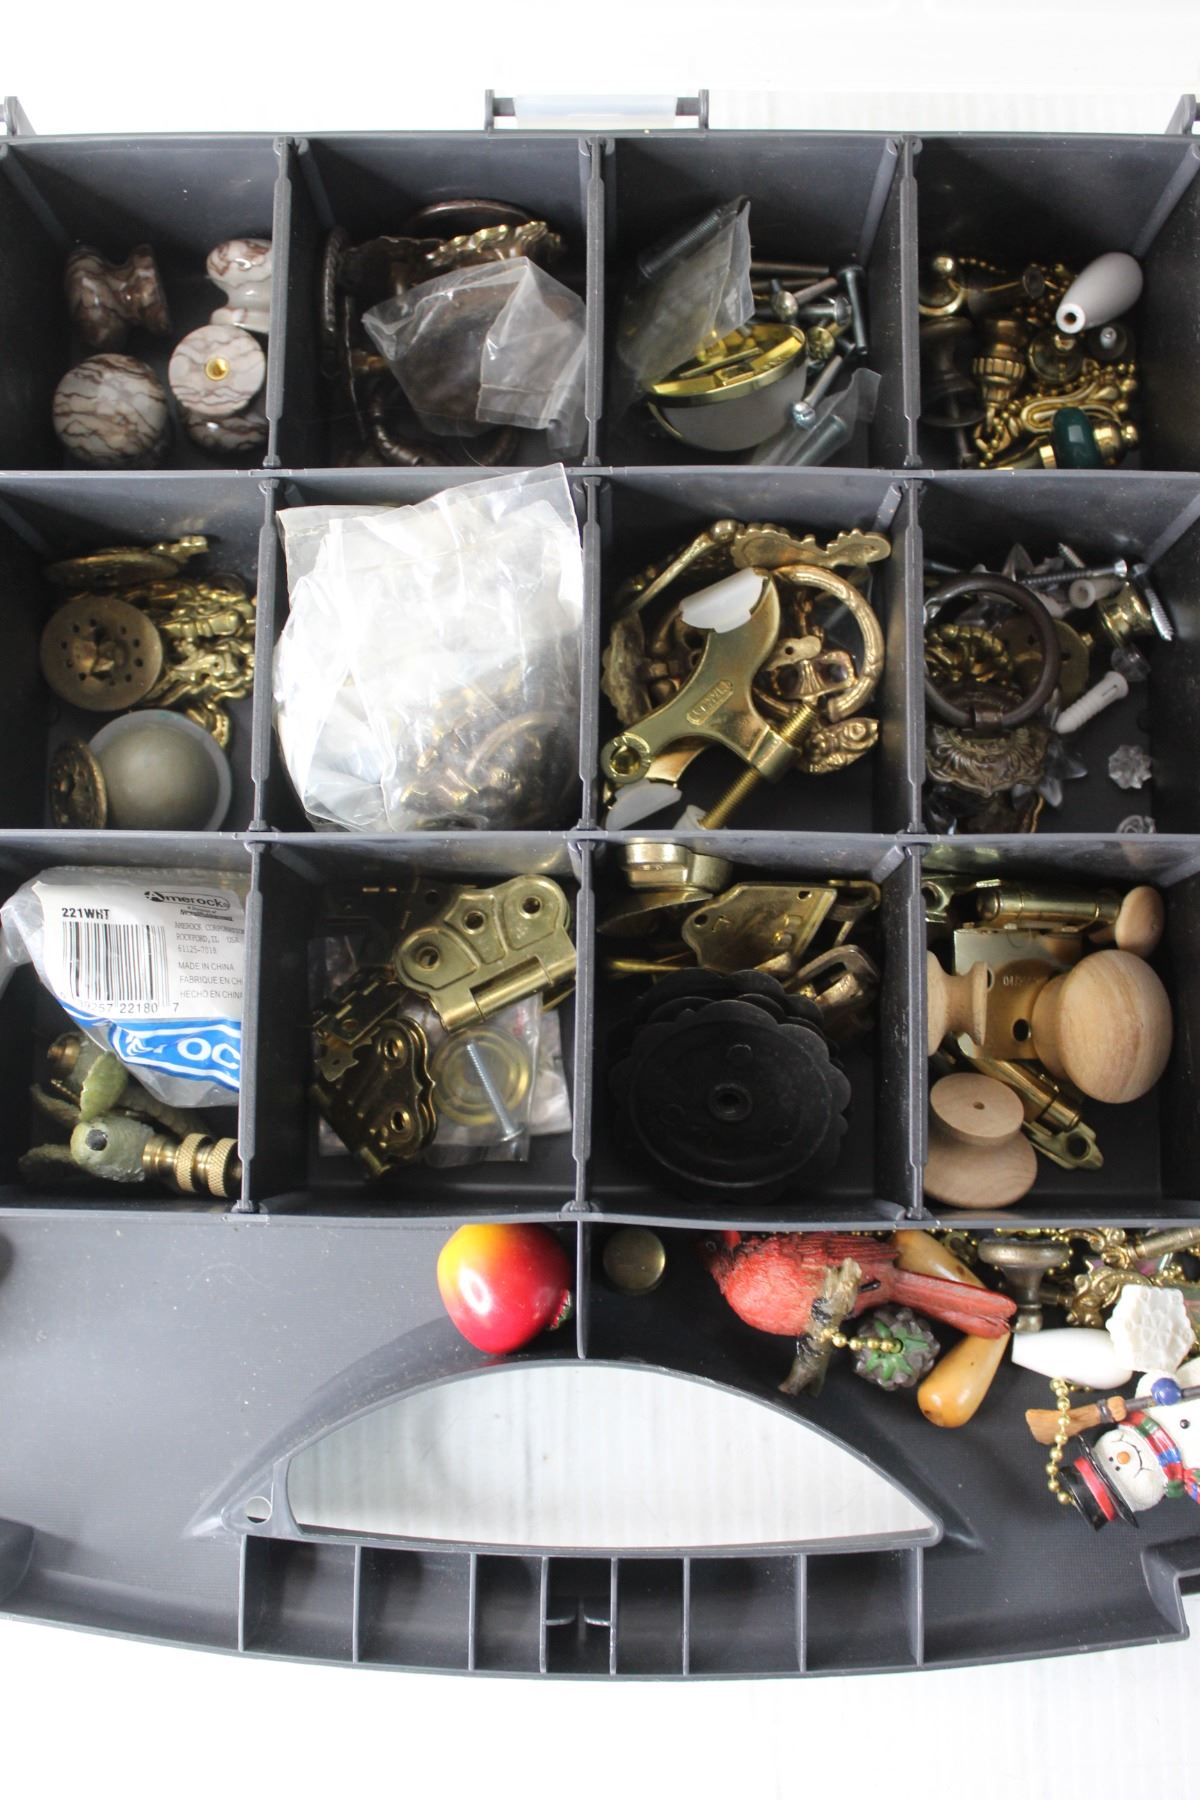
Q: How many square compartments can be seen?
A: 12